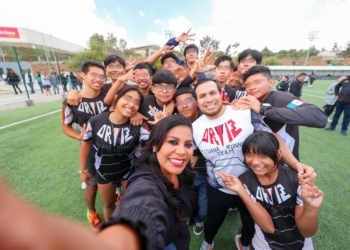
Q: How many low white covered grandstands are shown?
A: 1